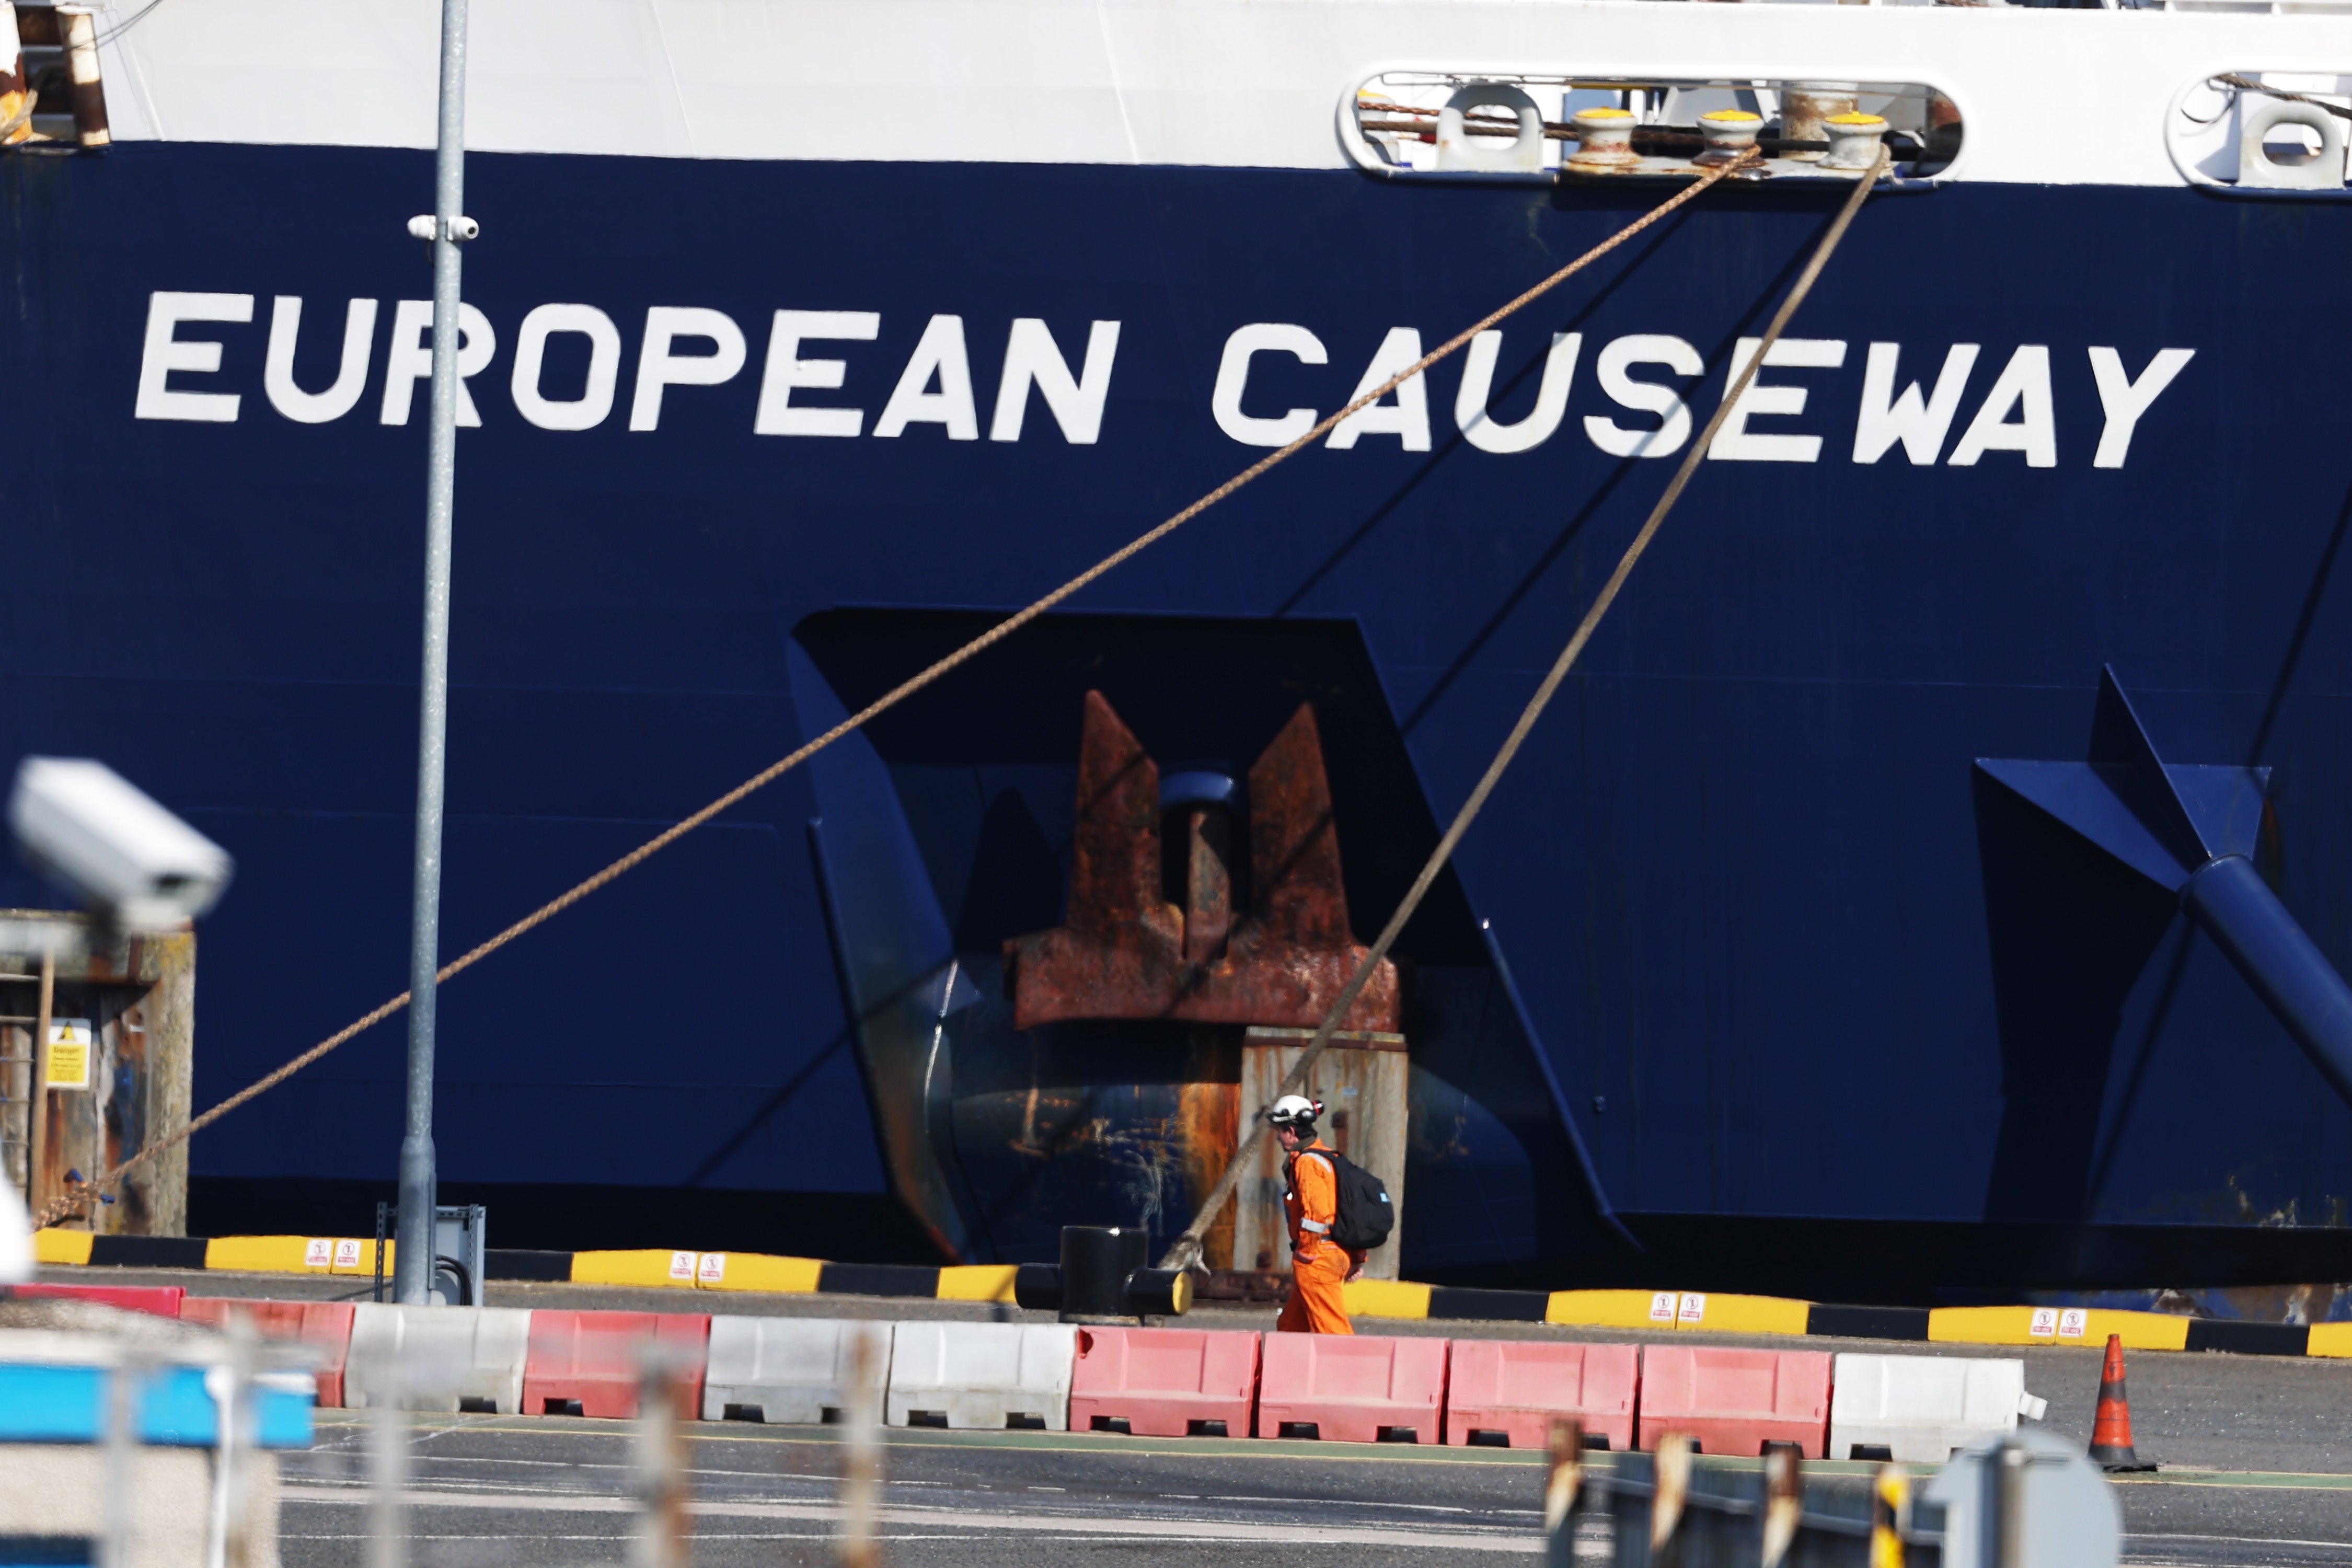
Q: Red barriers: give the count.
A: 7